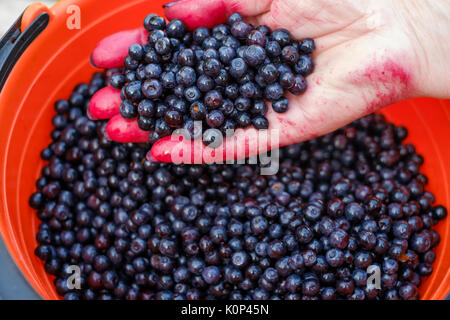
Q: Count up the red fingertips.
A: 5